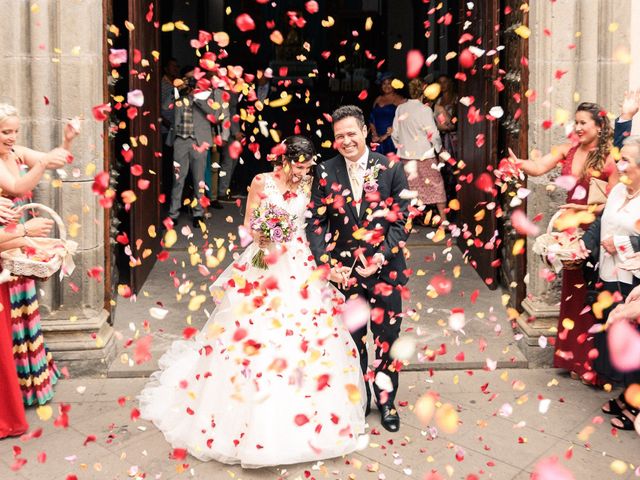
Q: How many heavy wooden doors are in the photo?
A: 2